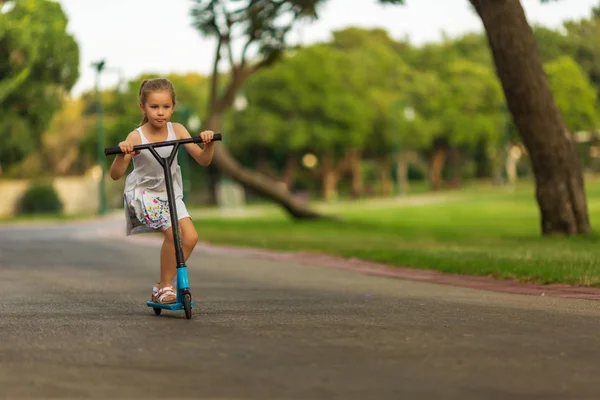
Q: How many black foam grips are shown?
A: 2